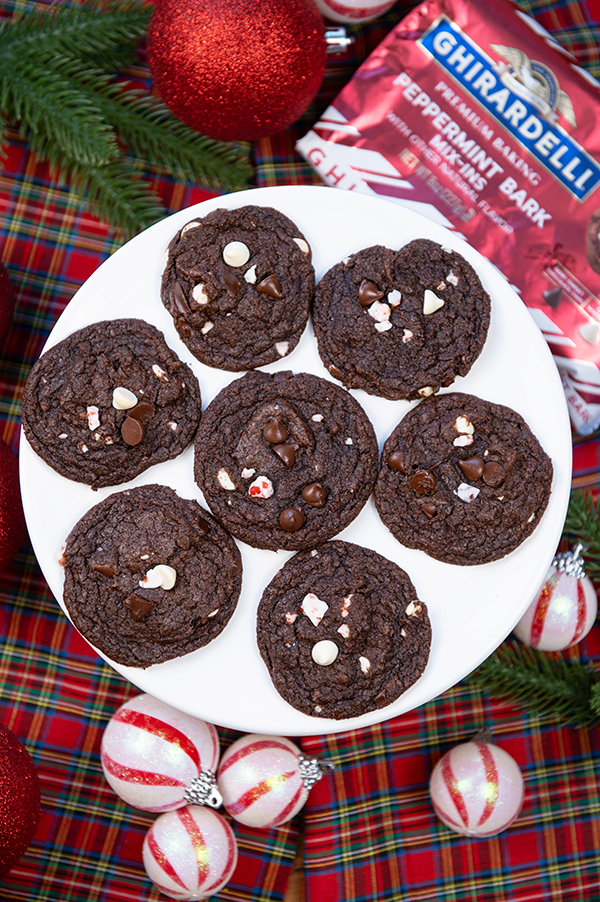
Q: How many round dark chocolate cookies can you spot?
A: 7